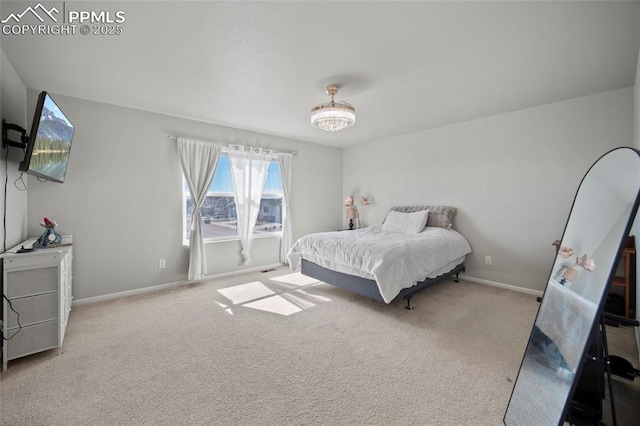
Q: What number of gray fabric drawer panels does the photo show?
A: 3